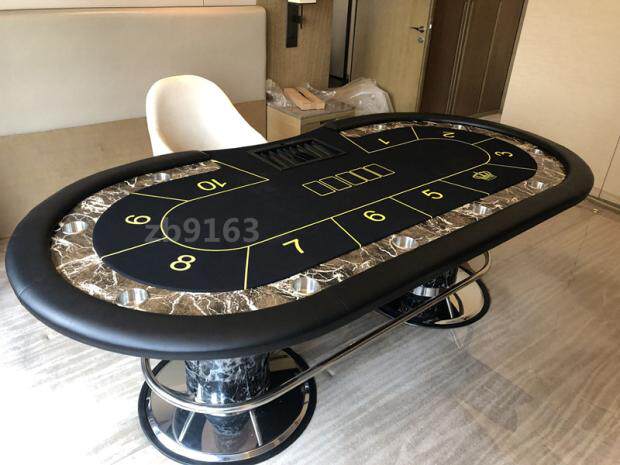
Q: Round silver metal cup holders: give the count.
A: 10